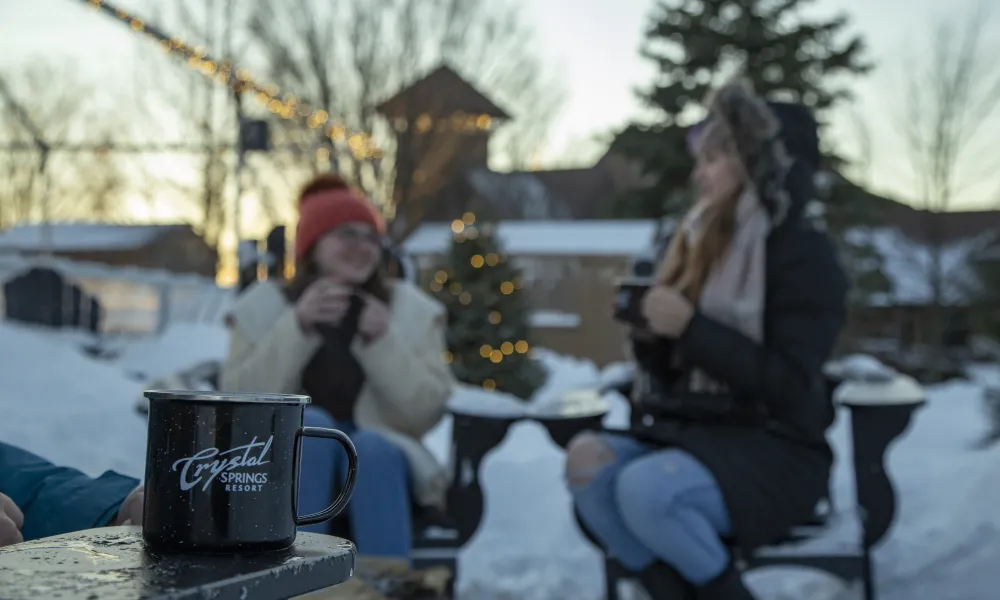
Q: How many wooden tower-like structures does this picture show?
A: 1